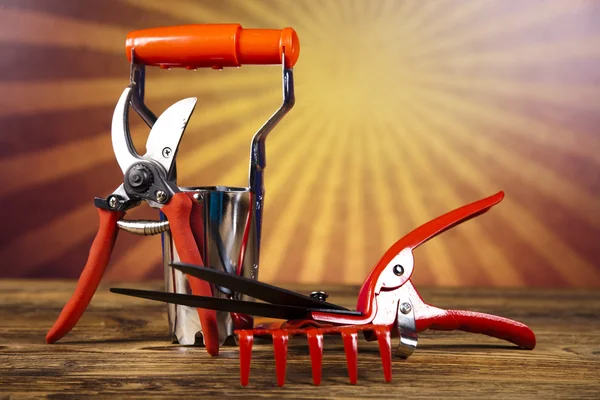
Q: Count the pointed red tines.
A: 5